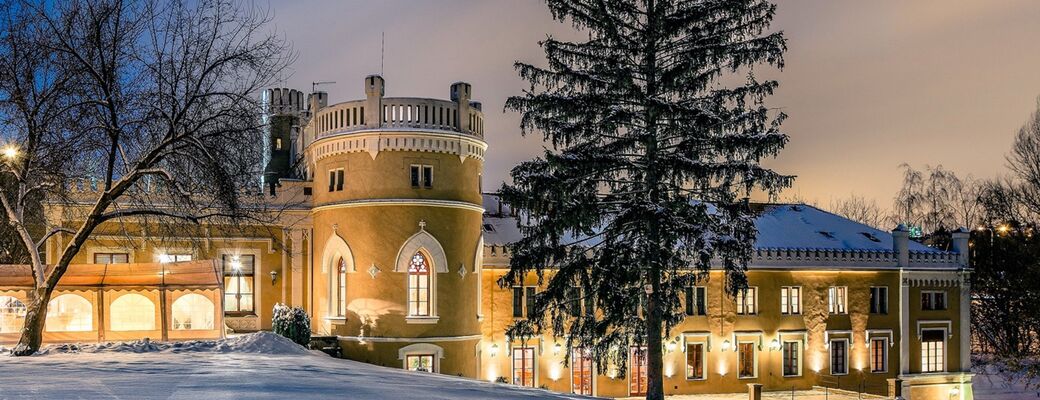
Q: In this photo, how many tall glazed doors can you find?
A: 3